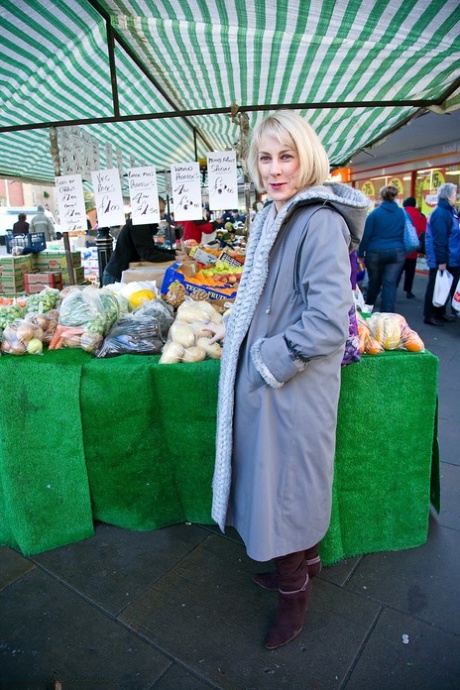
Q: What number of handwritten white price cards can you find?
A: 5